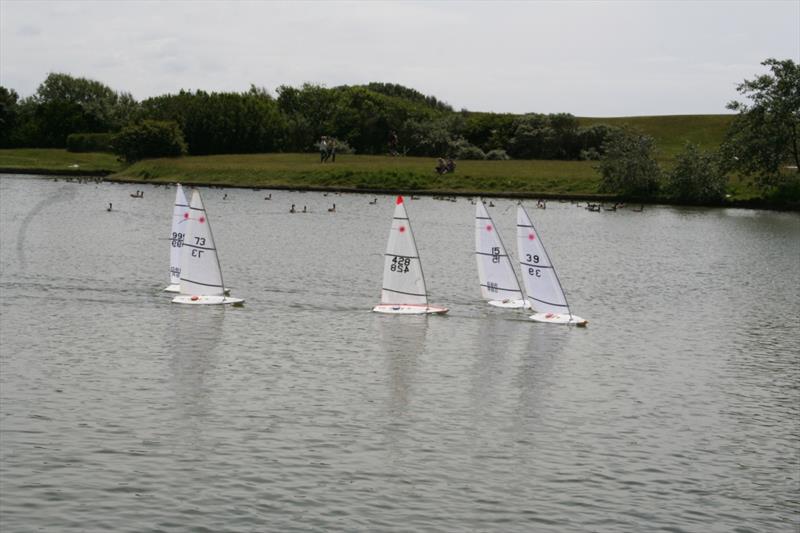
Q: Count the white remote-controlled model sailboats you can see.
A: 5